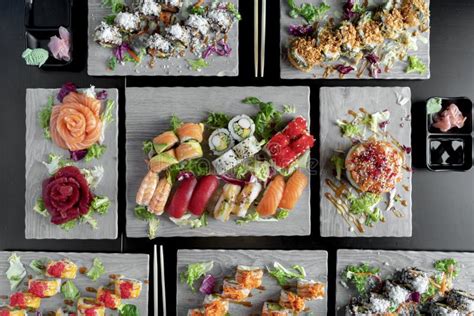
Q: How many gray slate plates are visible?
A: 8